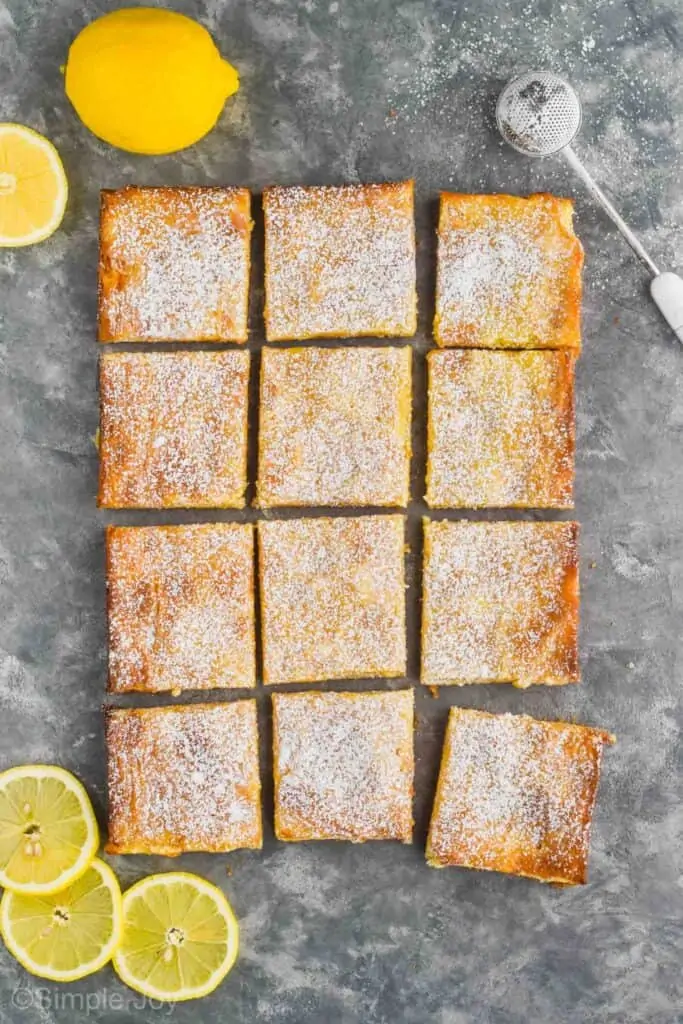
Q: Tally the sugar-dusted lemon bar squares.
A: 12